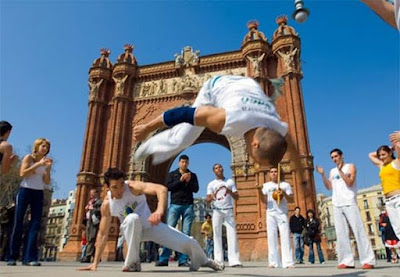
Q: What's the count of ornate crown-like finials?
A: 4